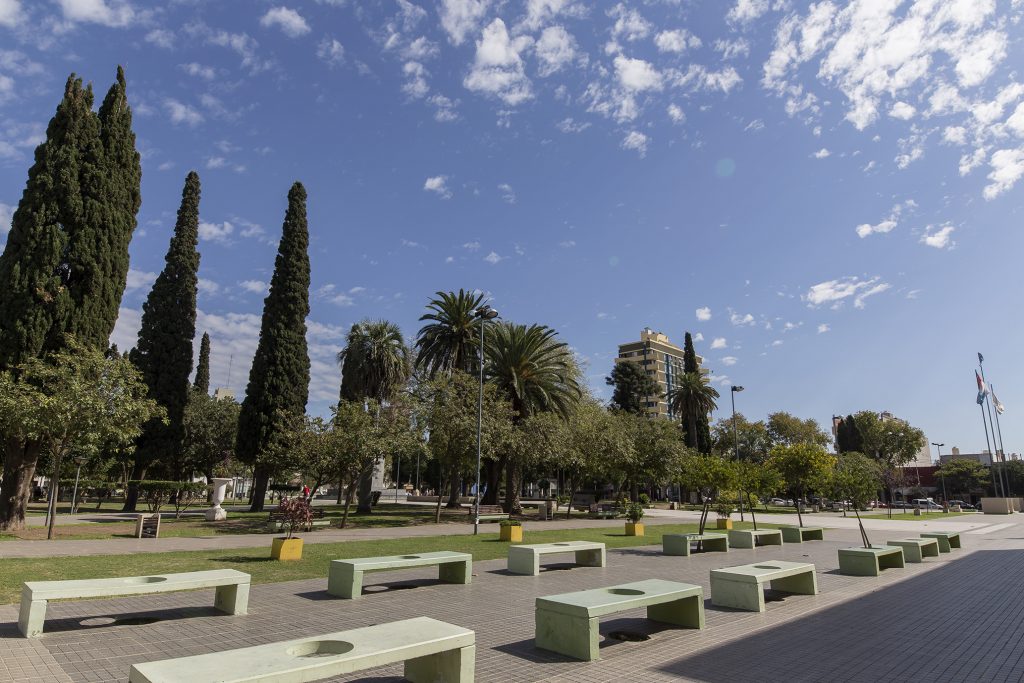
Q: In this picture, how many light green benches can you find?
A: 12